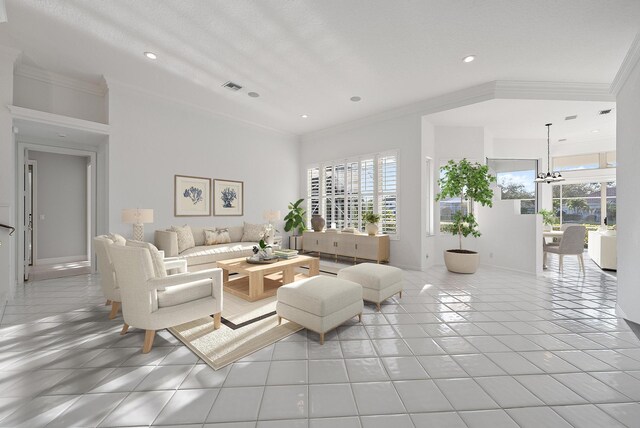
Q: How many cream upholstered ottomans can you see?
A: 2